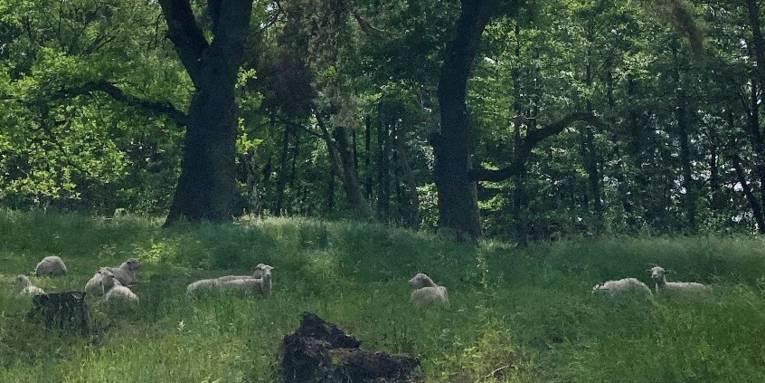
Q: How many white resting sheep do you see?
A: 10